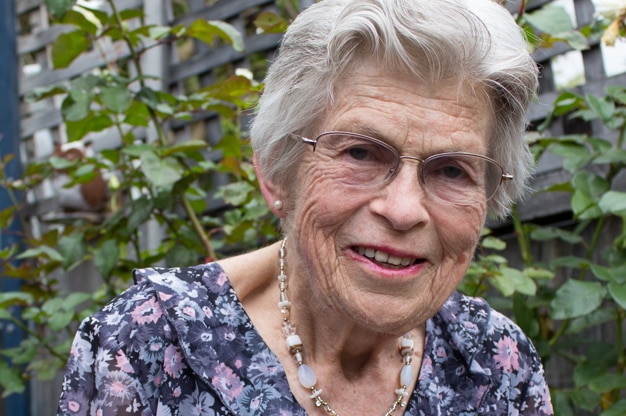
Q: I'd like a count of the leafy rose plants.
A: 2